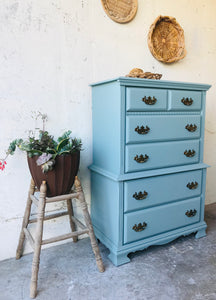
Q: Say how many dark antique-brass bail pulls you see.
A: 10